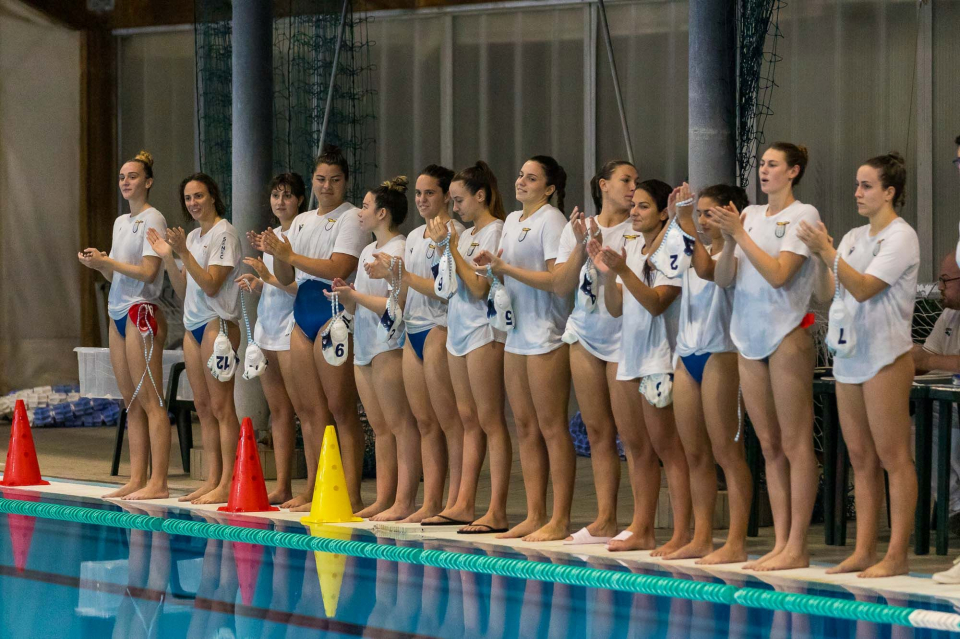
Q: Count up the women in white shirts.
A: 13